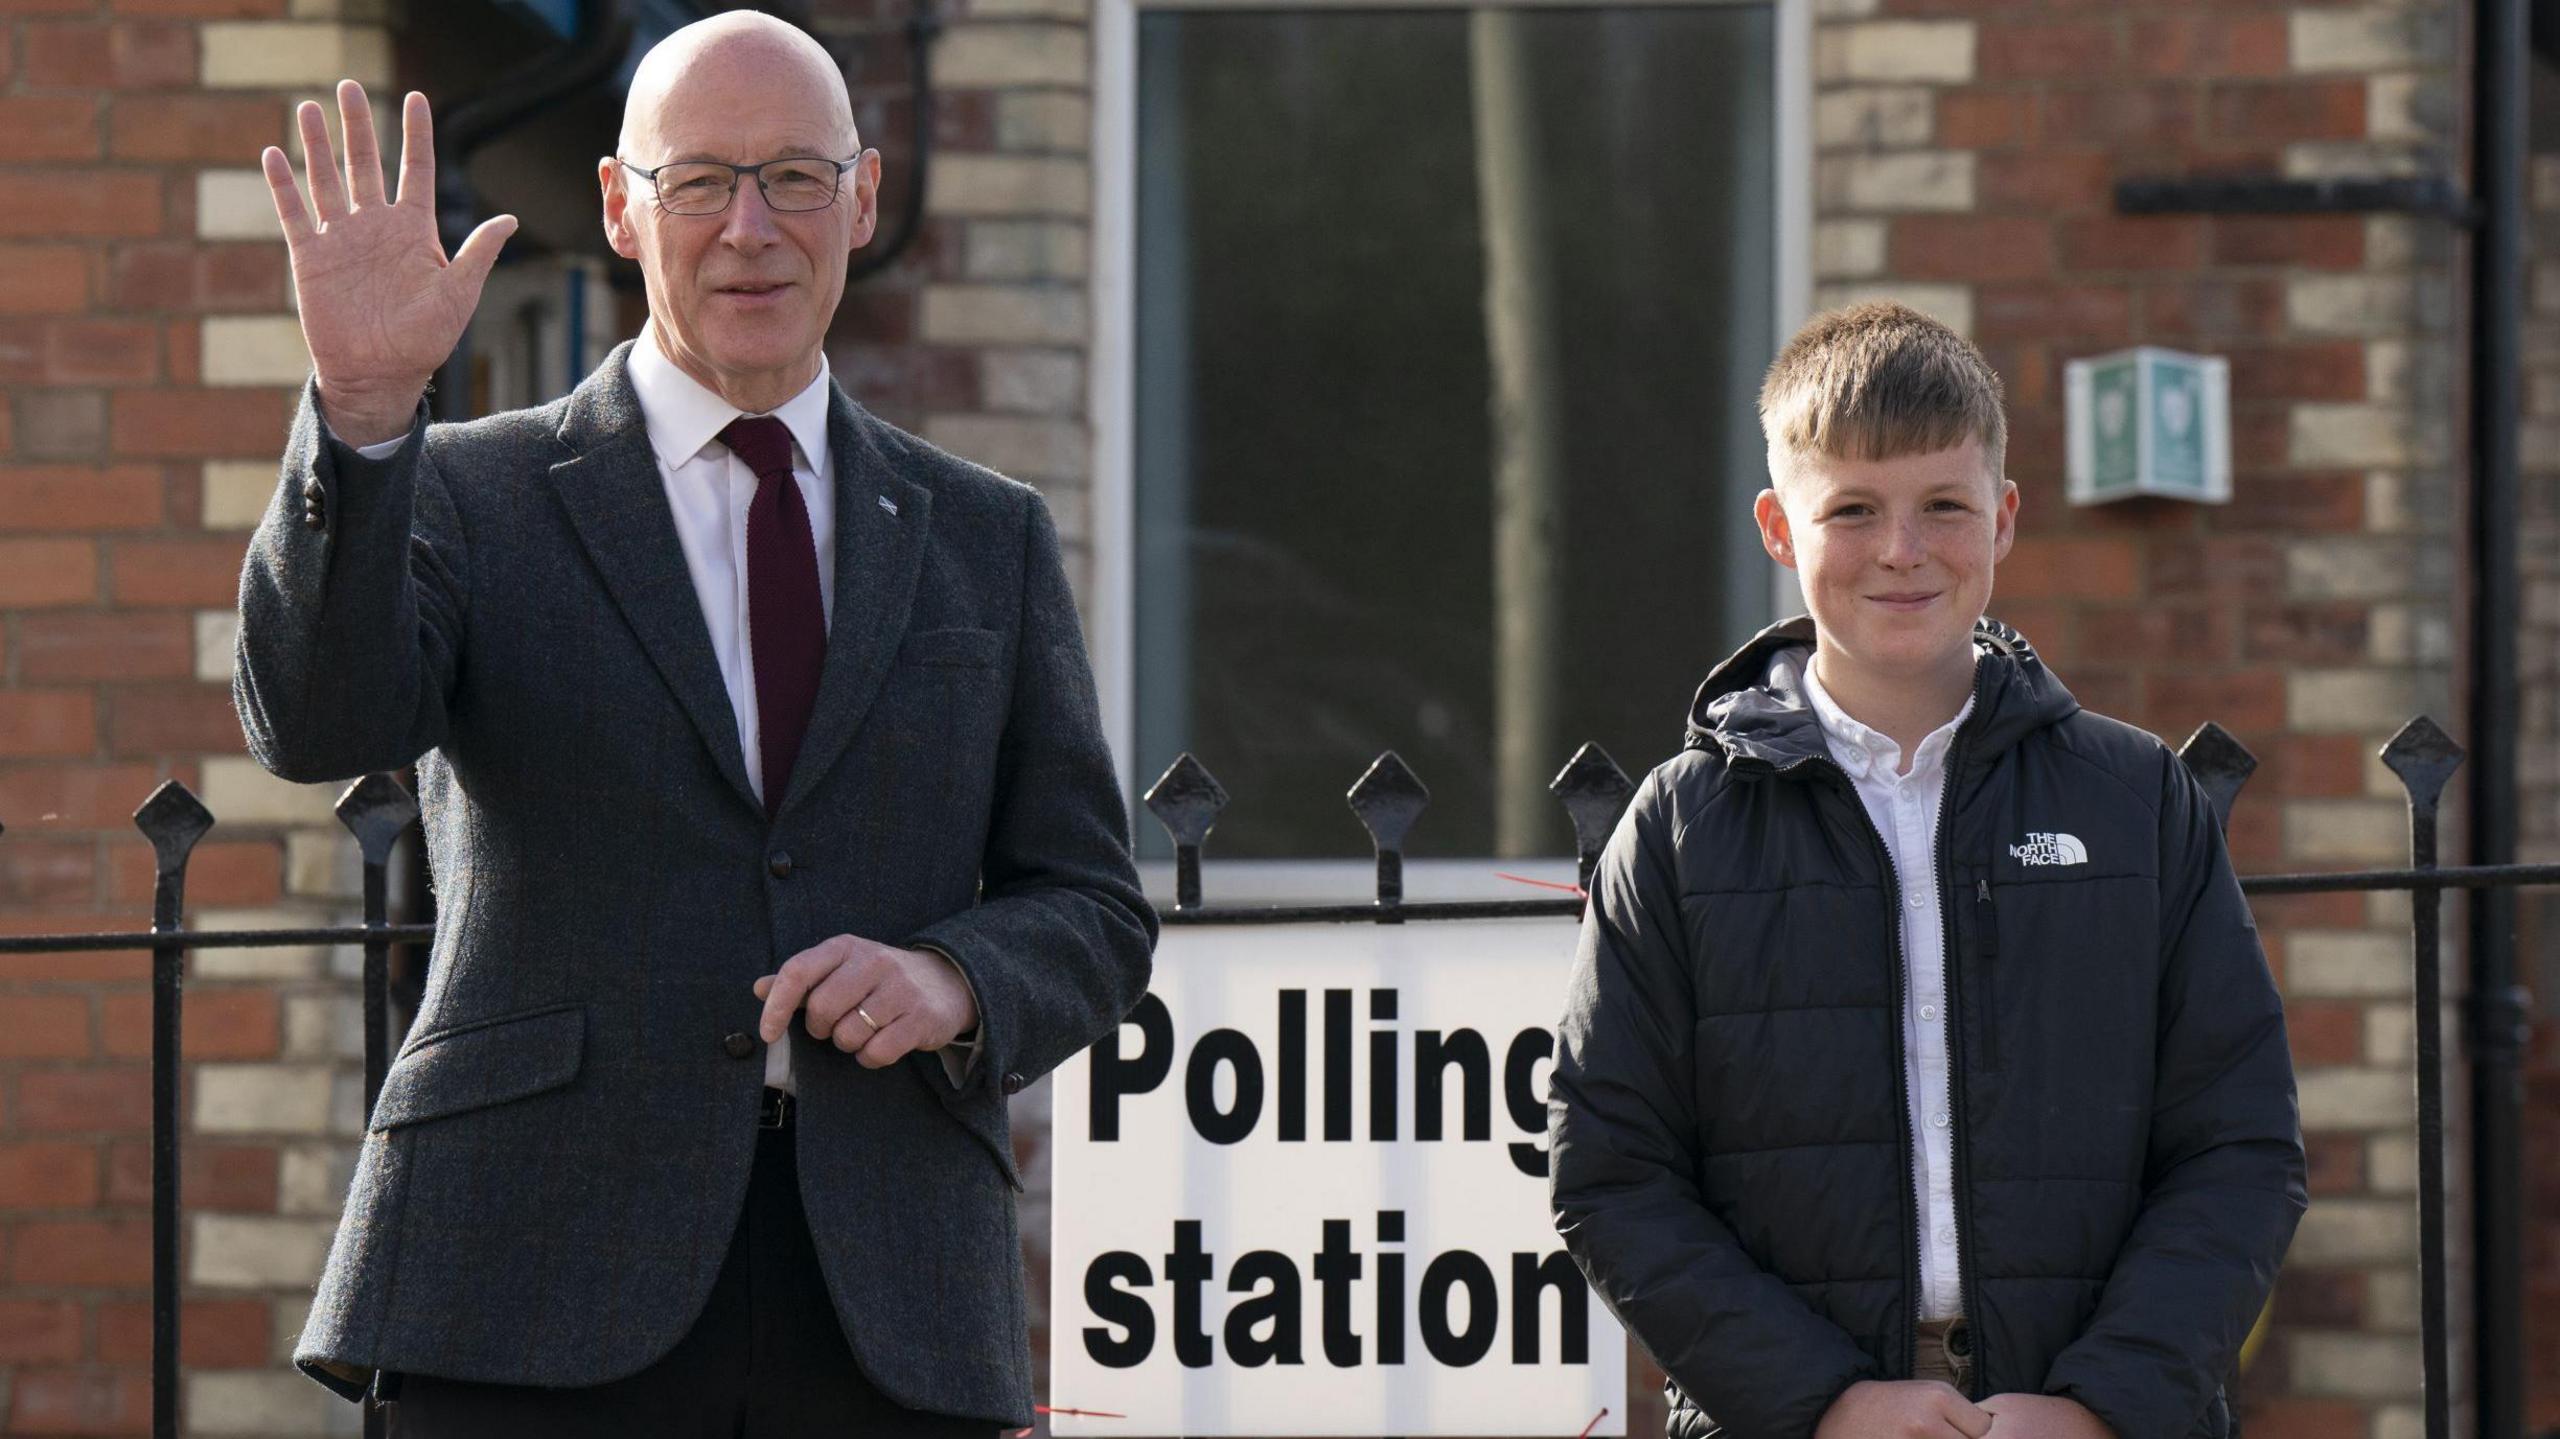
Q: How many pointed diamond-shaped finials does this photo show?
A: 7